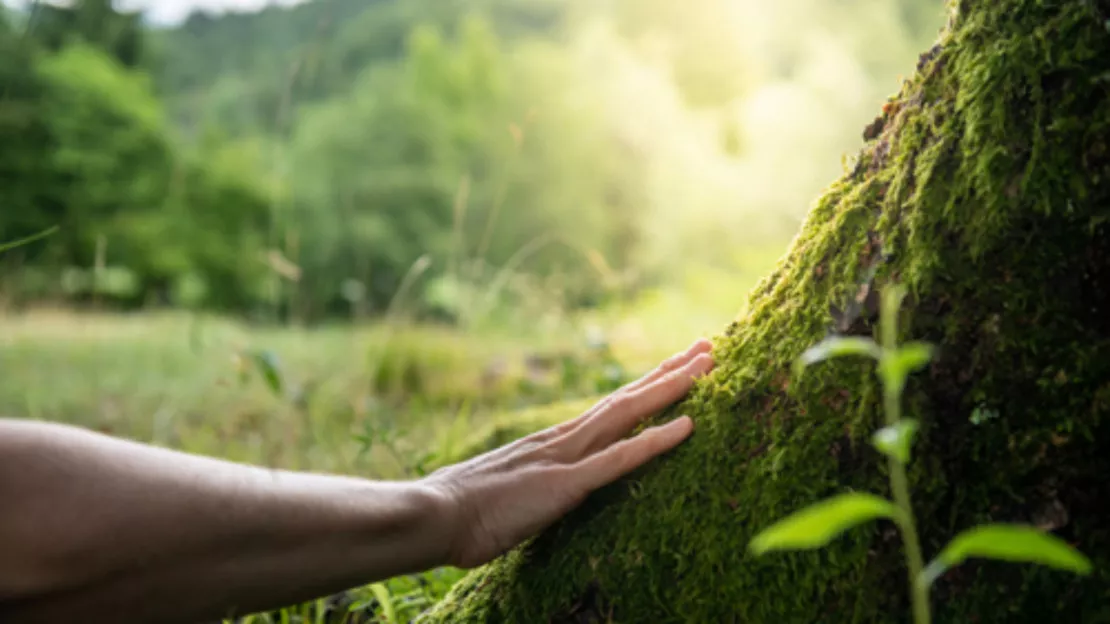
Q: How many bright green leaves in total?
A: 5